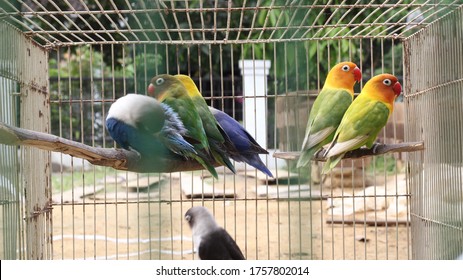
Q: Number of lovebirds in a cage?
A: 7